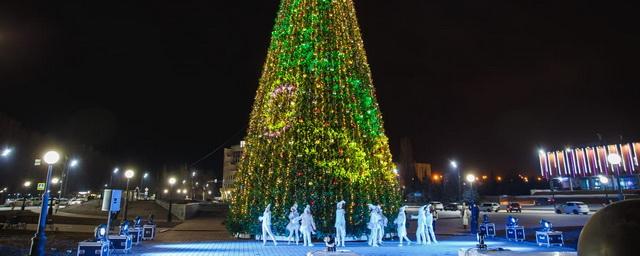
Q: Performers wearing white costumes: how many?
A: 9